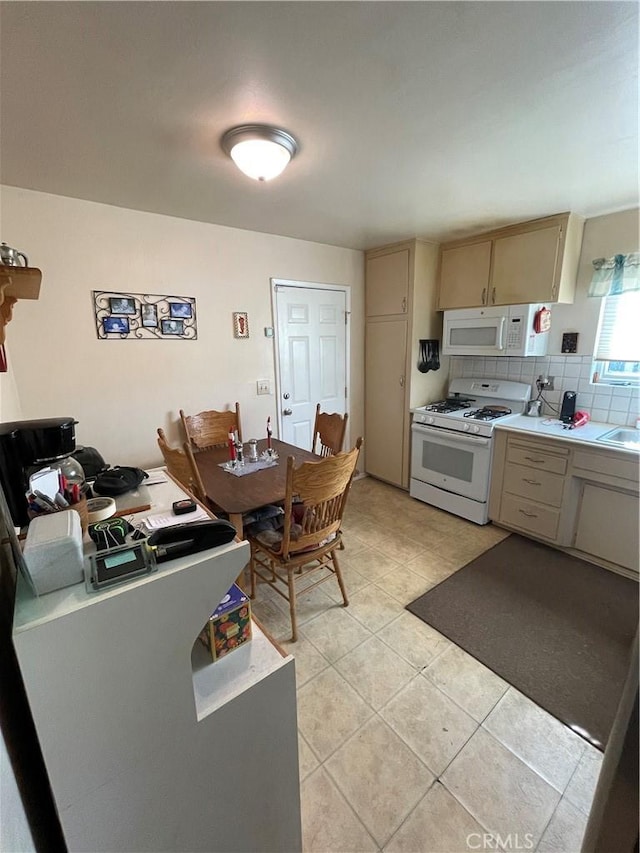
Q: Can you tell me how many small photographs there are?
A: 5